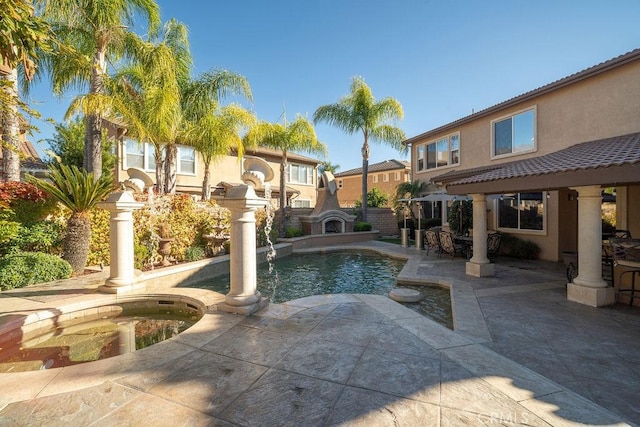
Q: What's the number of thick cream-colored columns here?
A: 4